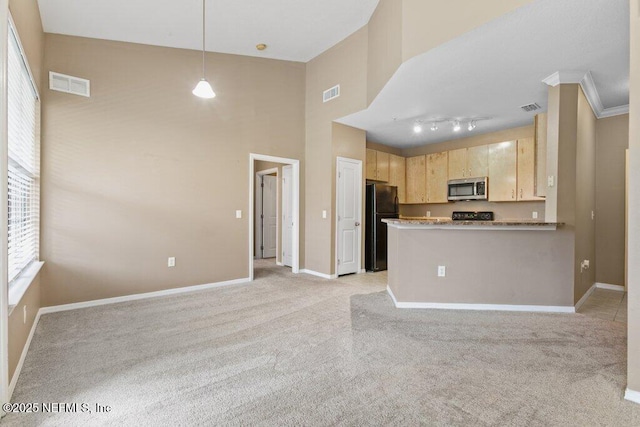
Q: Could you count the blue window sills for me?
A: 0